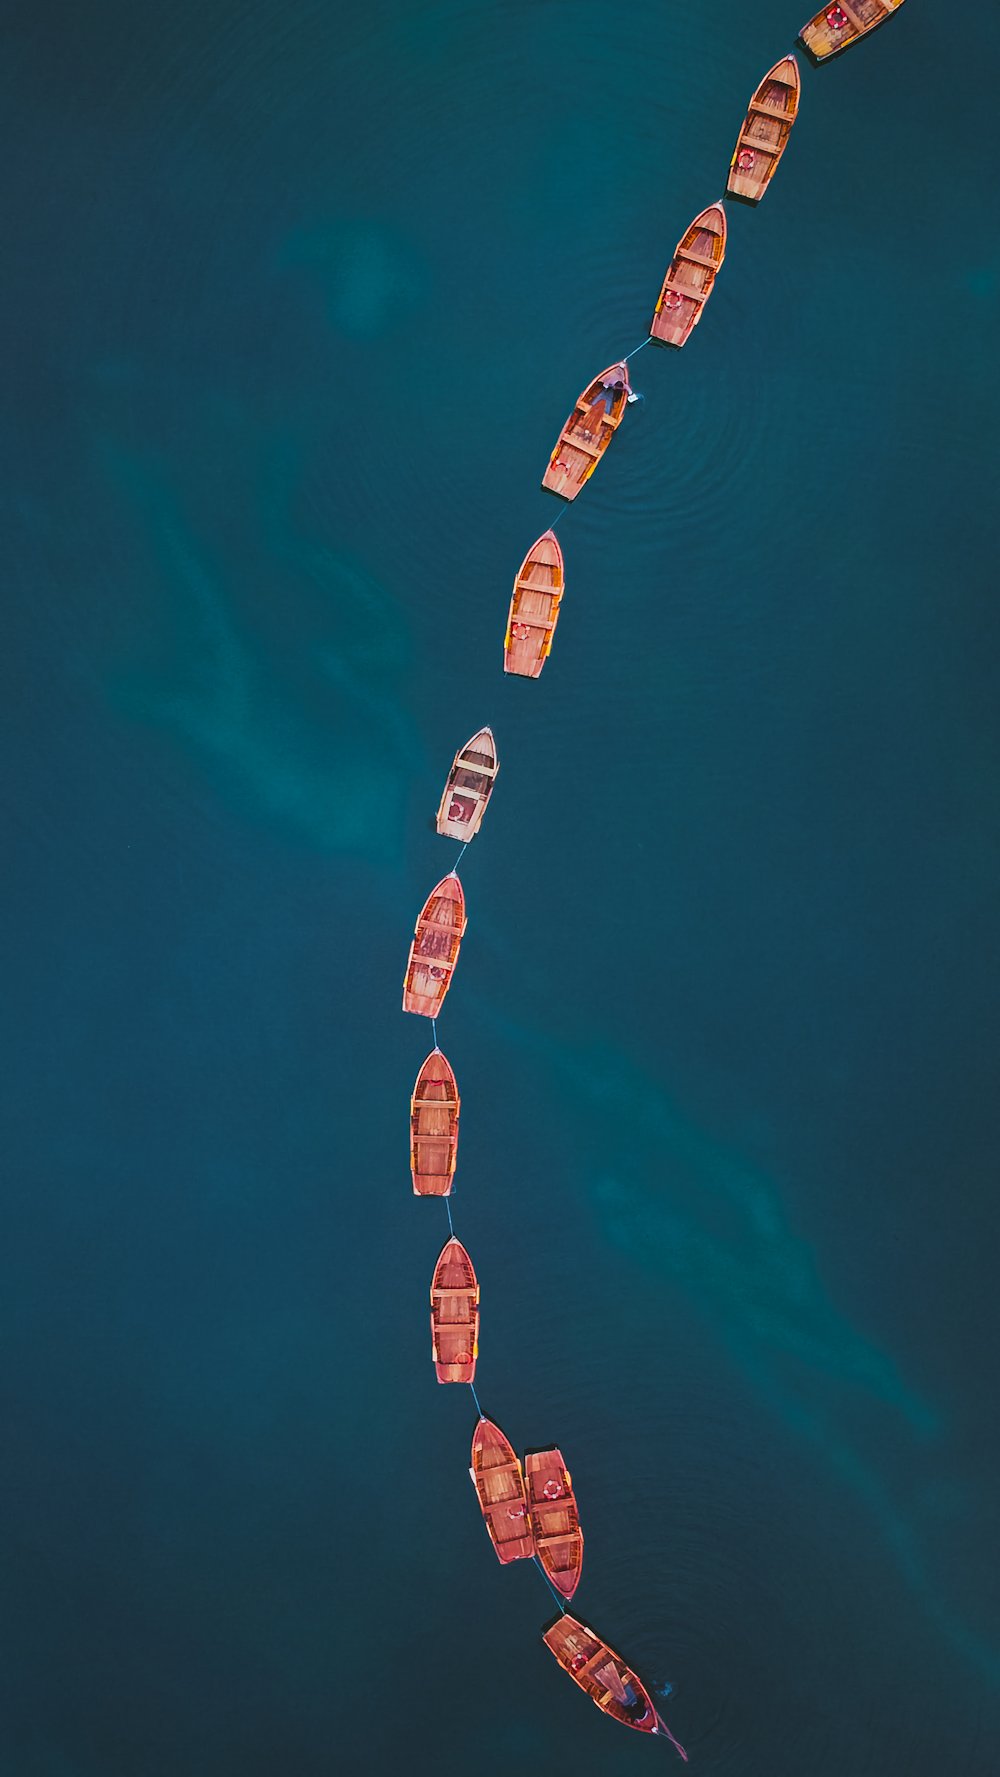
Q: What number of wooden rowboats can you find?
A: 12